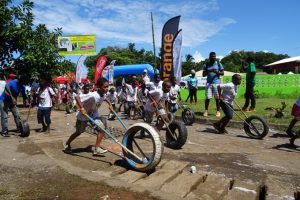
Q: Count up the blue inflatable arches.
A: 1